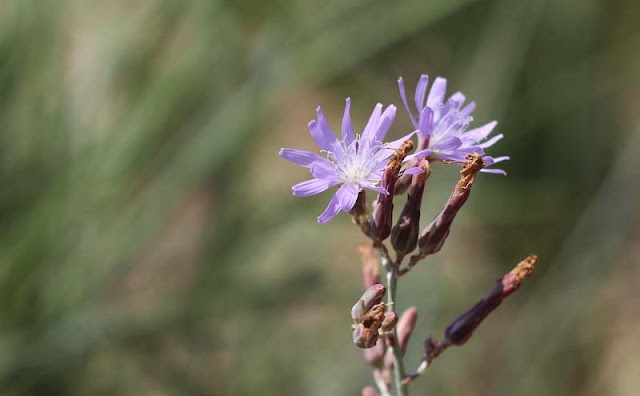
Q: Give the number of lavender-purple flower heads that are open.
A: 2